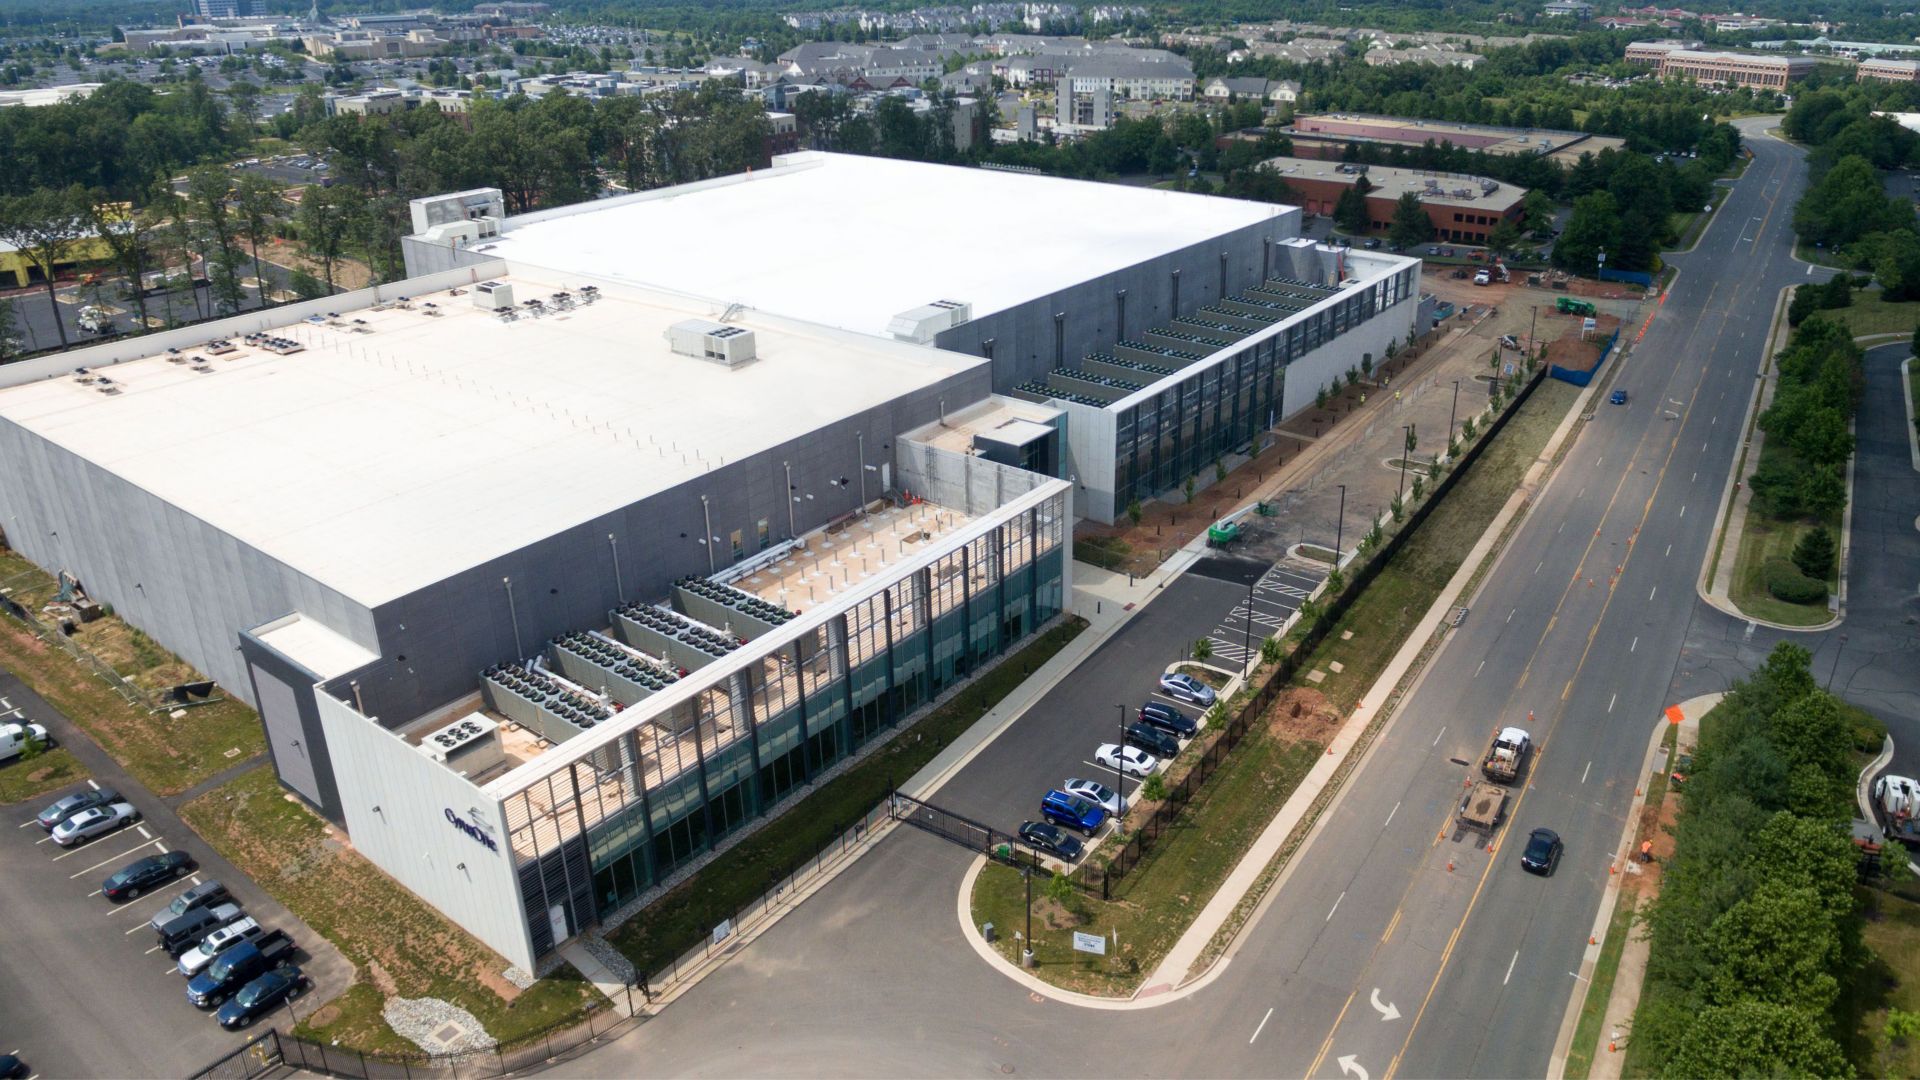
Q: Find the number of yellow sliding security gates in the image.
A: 0